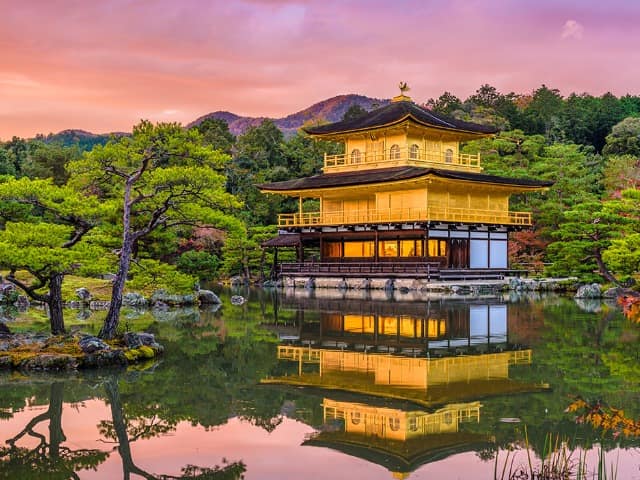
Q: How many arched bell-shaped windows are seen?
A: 4